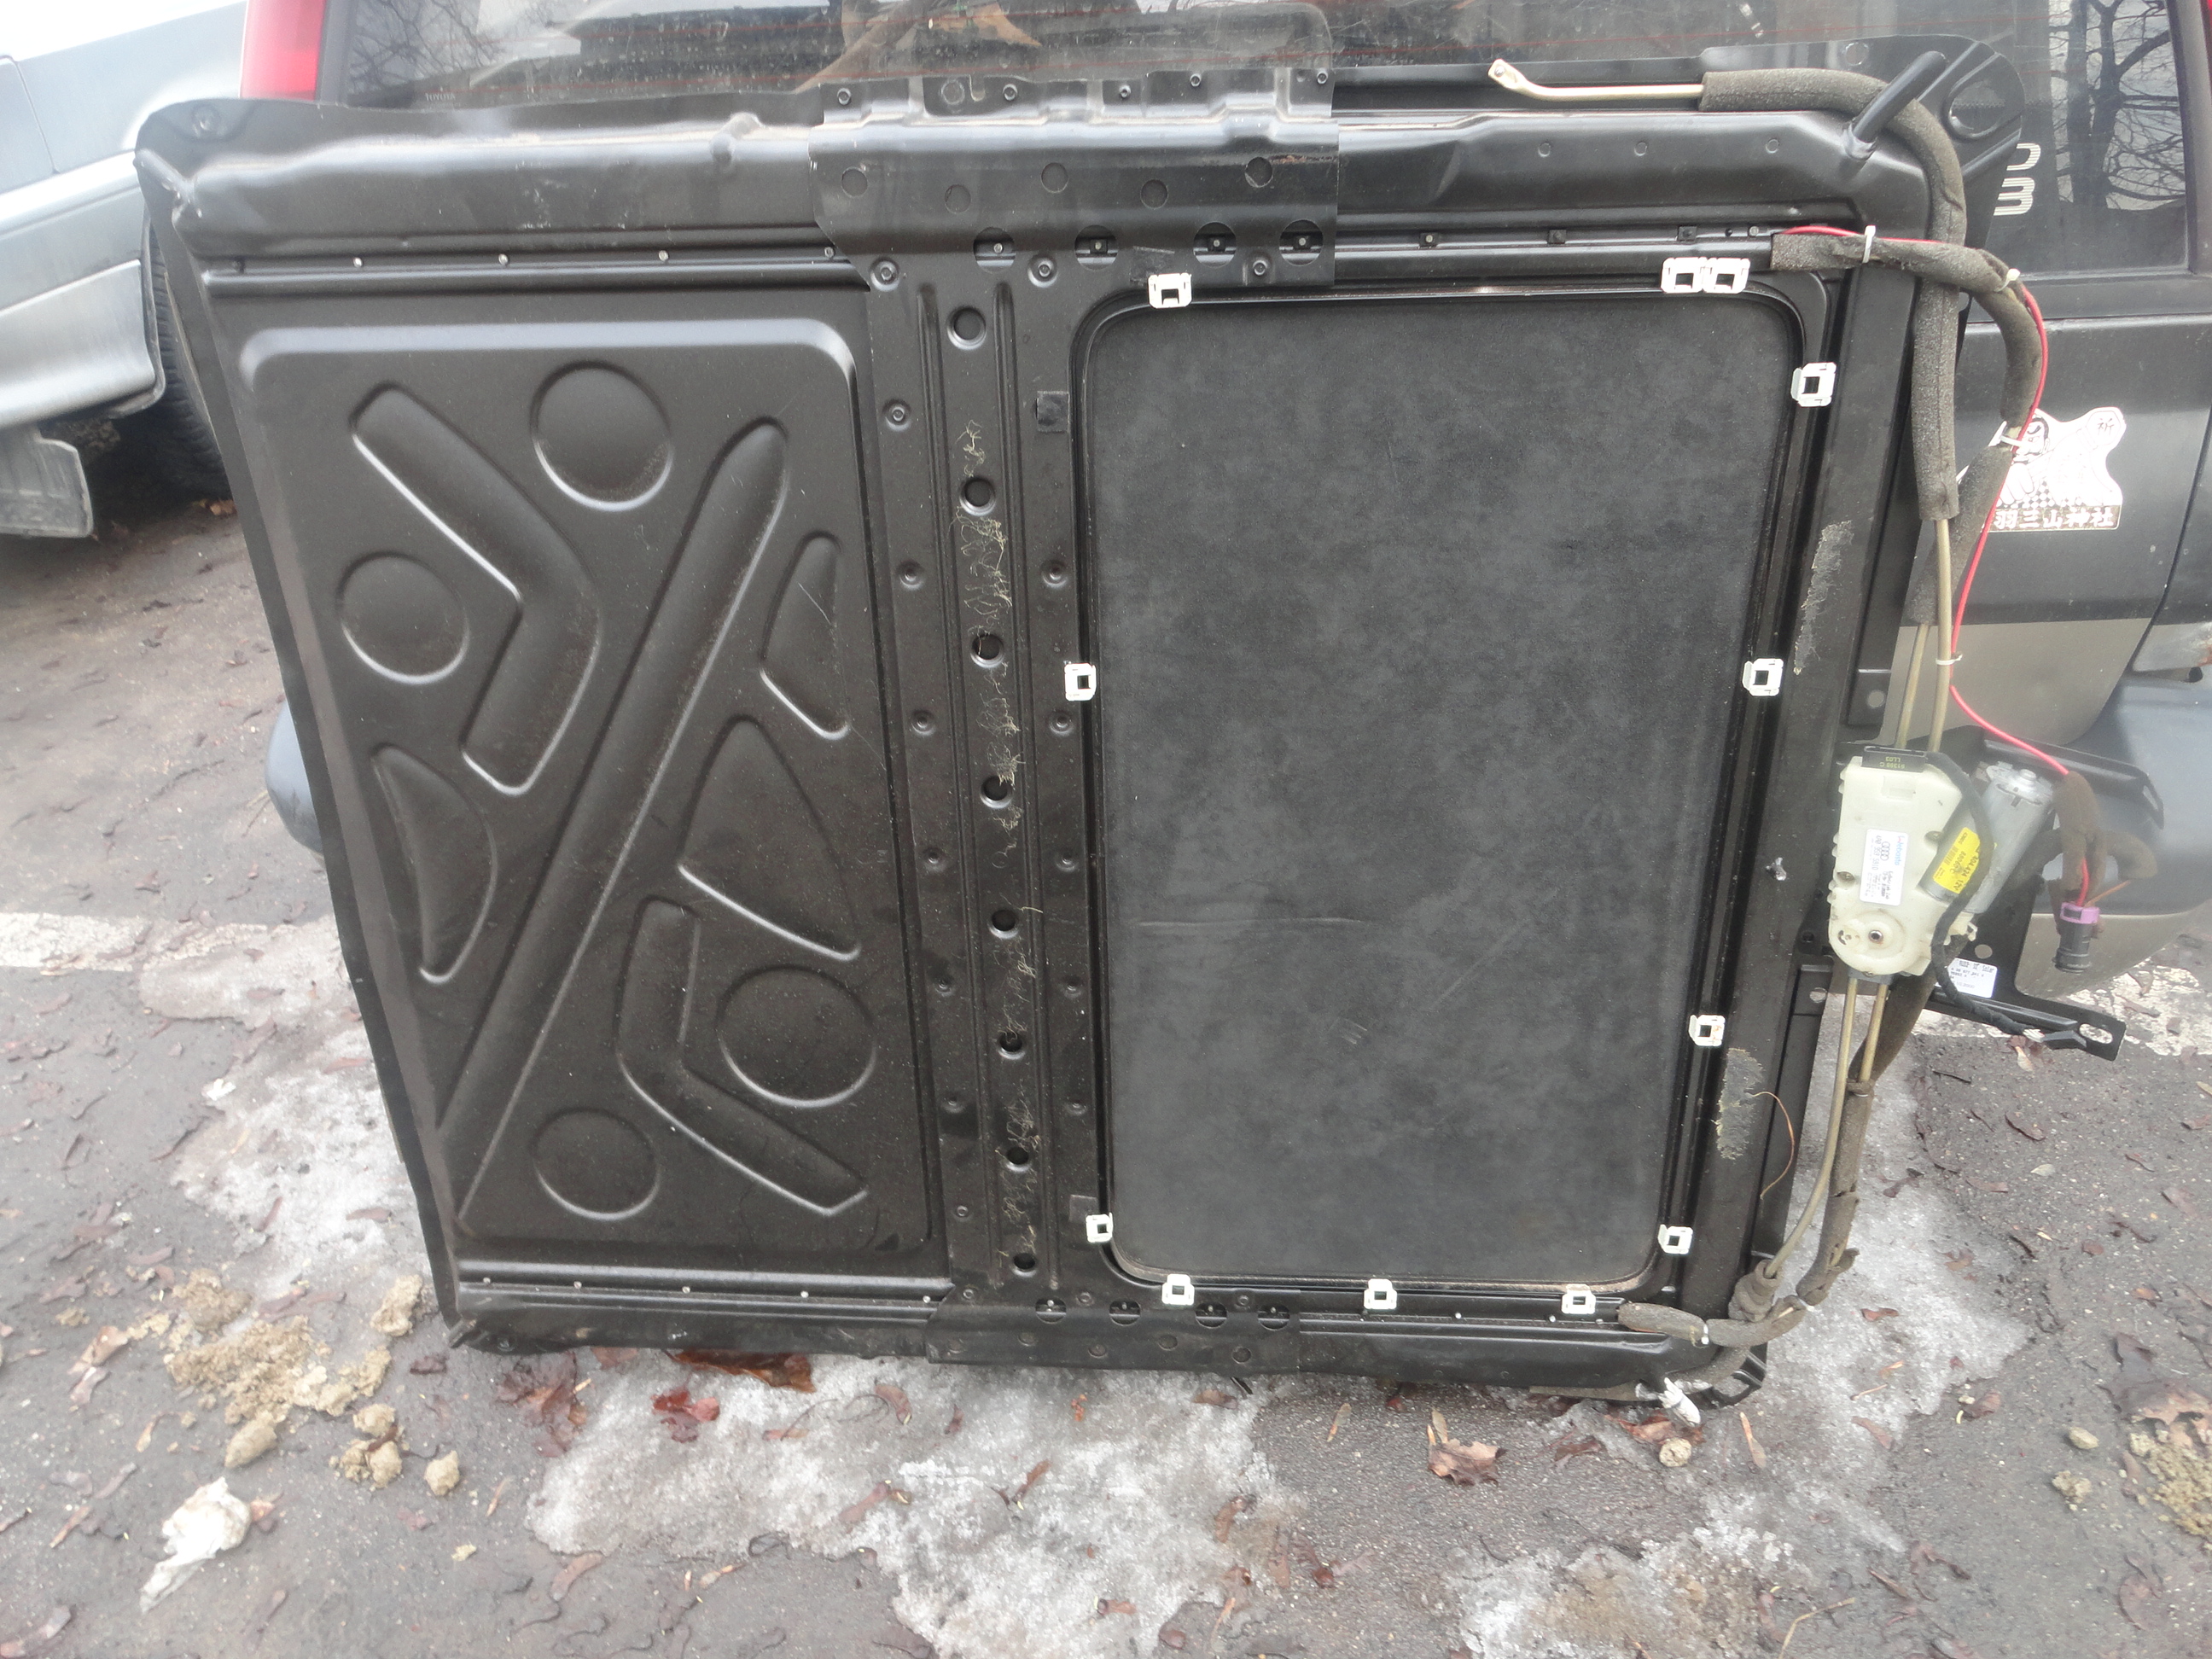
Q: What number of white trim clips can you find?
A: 12